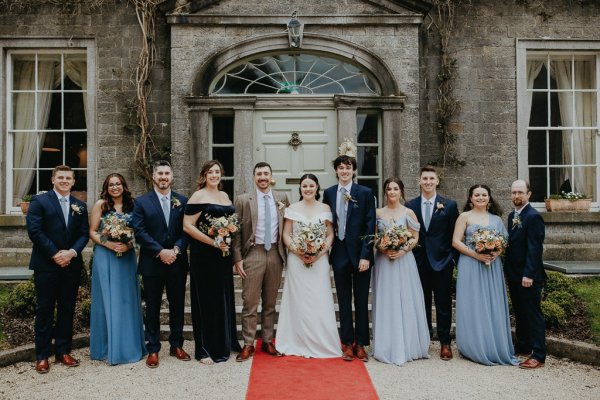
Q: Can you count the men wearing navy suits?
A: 5